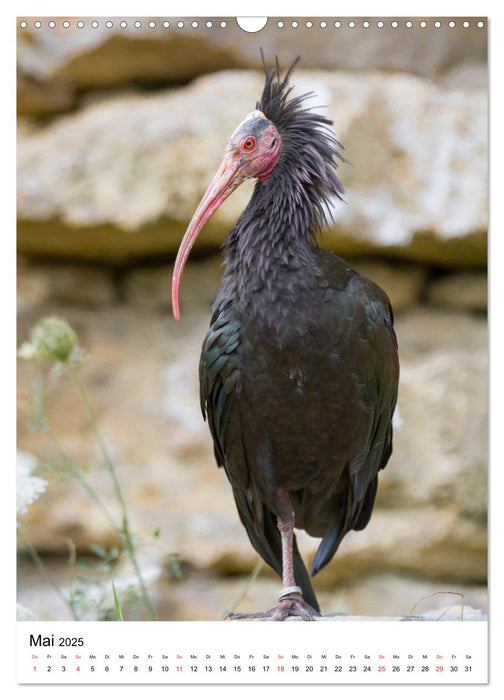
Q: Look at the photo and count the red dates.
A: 6